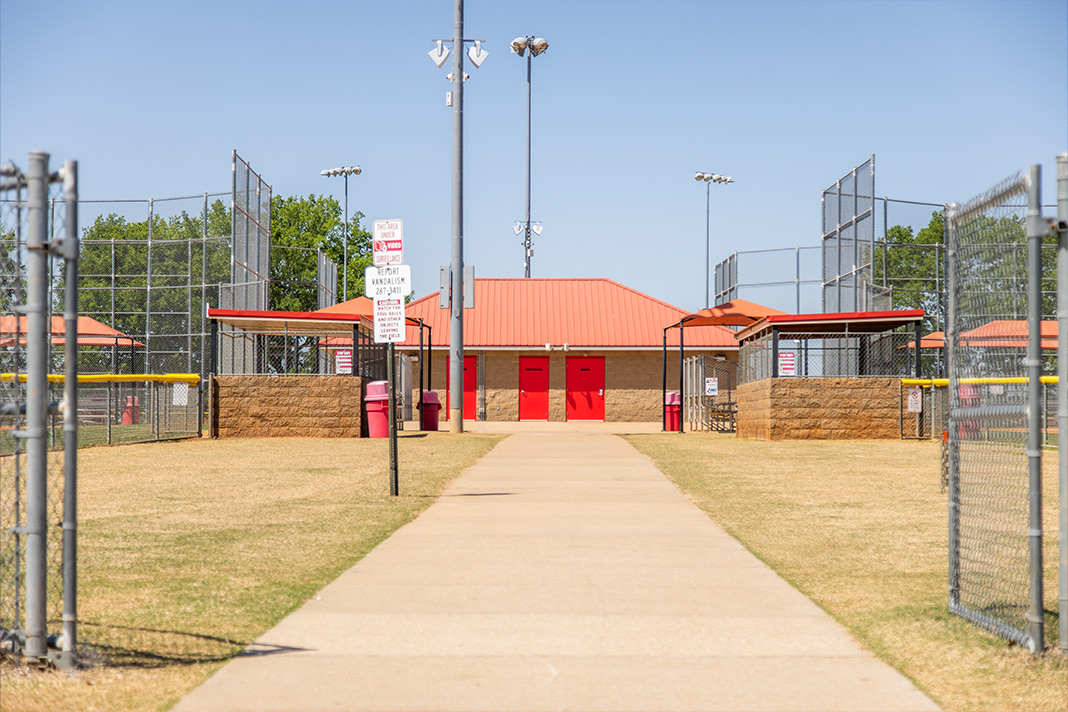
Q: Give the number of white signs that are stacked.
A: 3